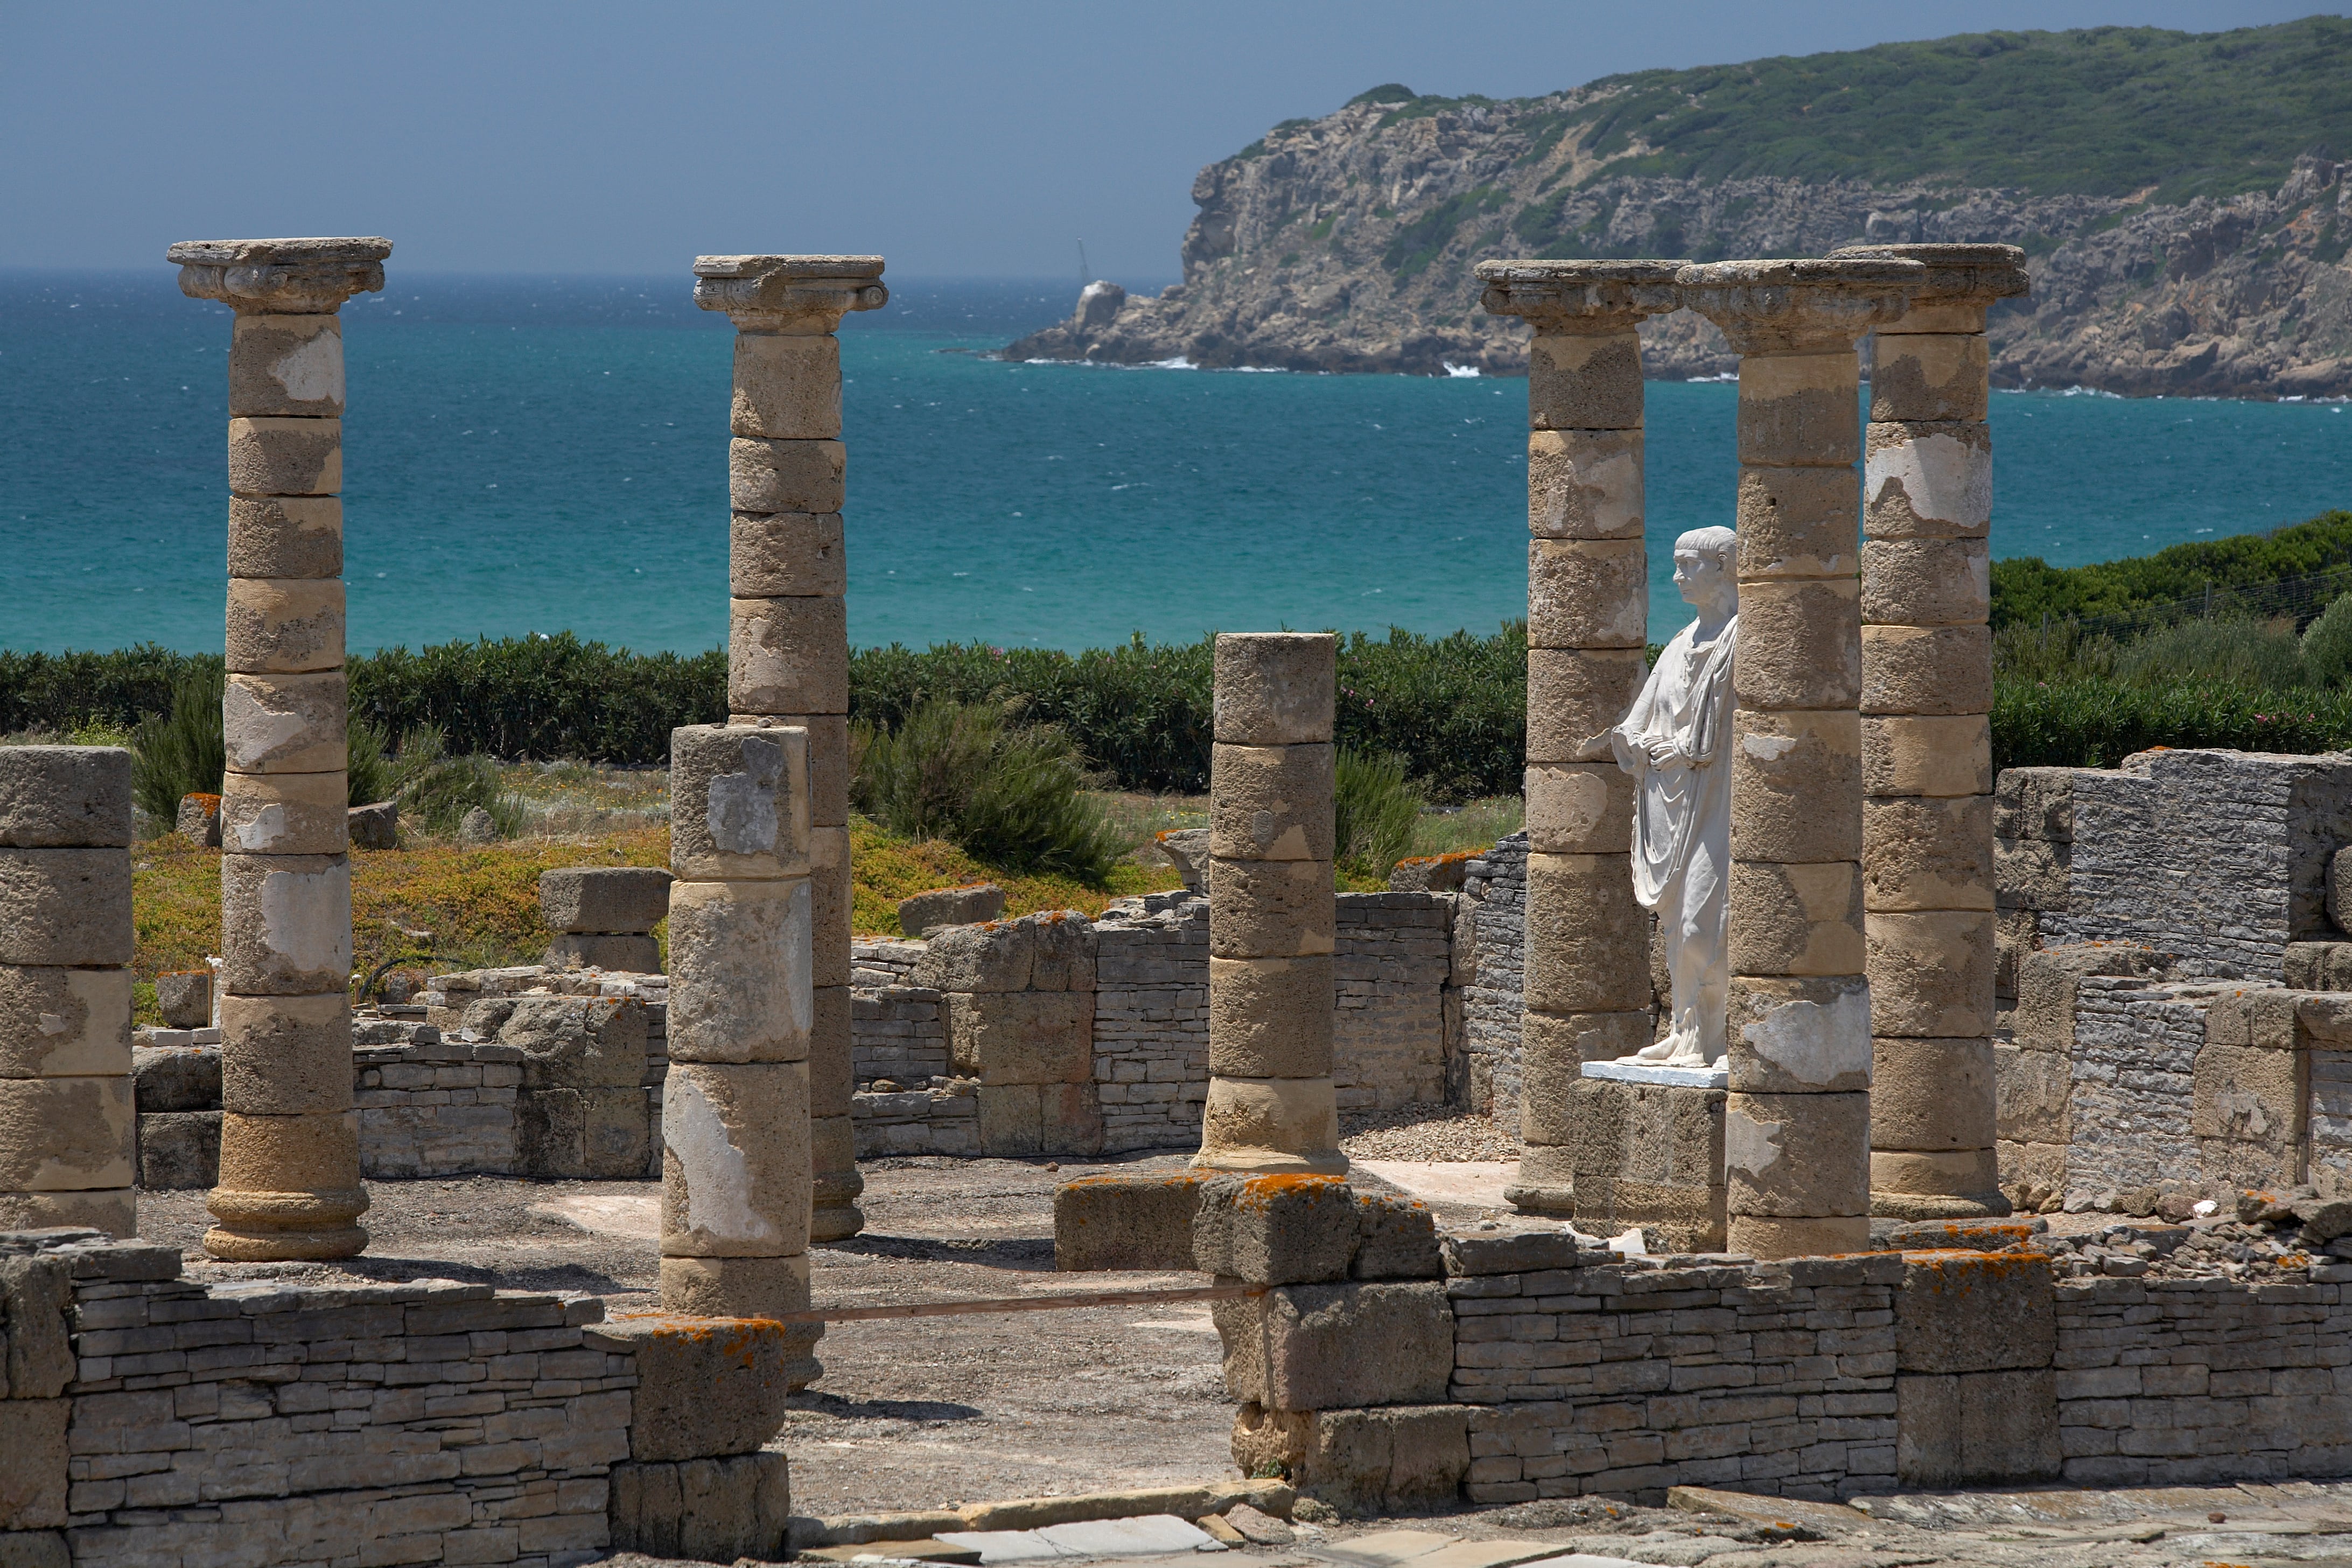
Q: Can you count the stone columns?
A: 8